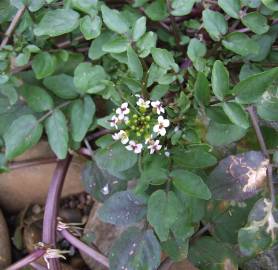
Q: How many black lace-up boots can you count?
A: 0